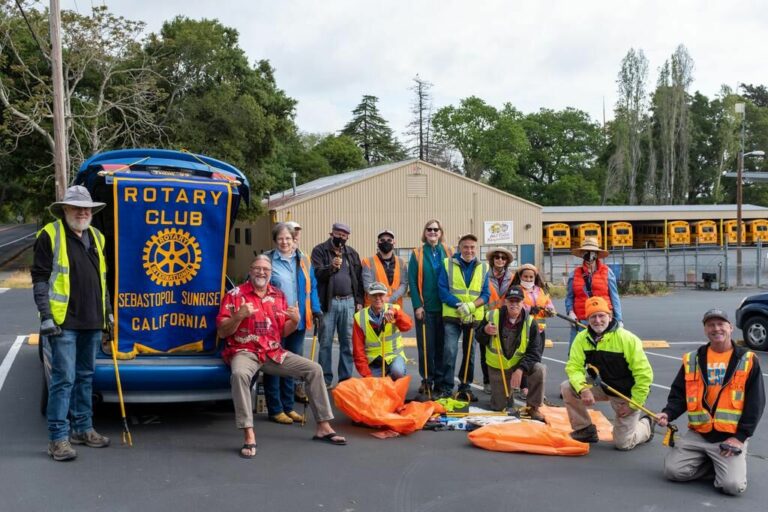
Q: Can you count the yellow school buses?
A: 7